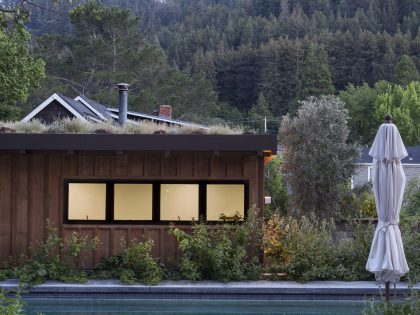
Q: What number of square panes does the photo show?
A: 4